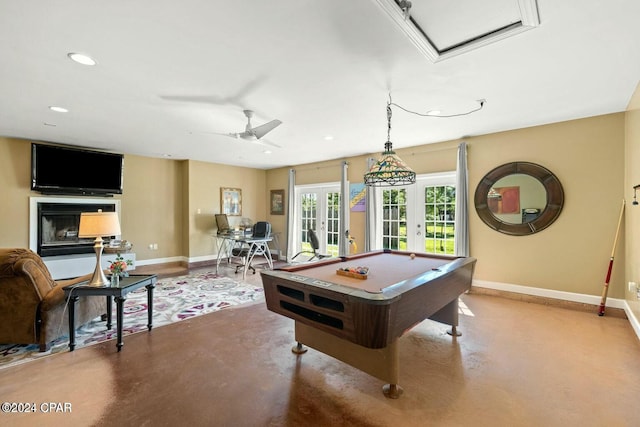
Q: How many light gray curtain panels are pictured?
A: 4